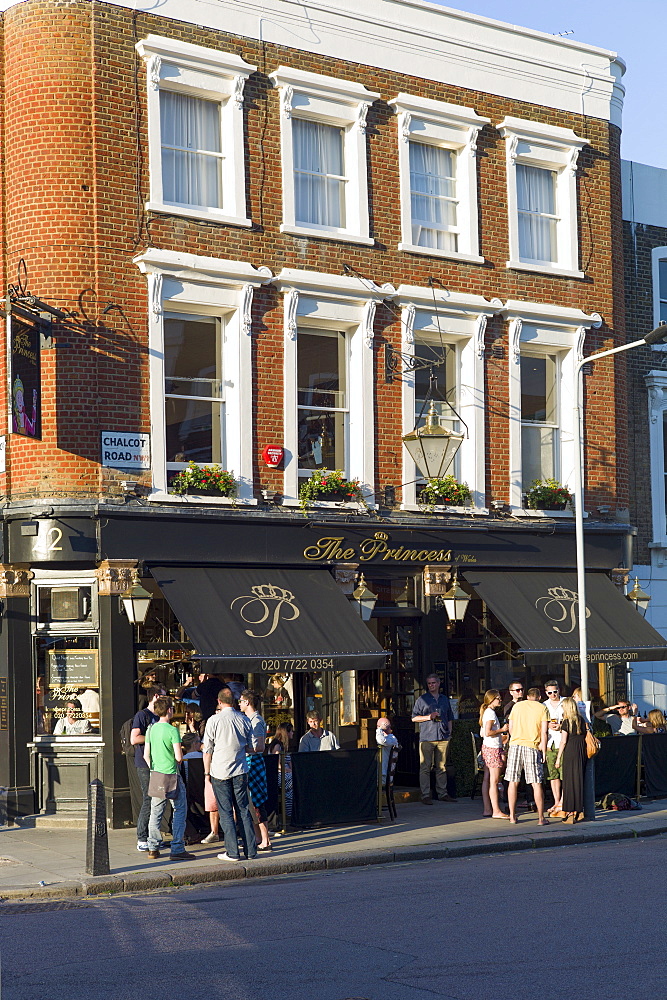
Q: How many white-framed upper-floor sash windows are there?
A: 8